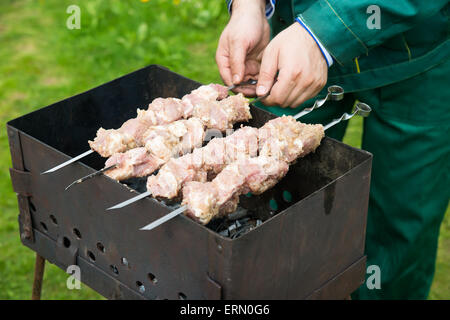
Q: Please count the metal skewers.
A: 4